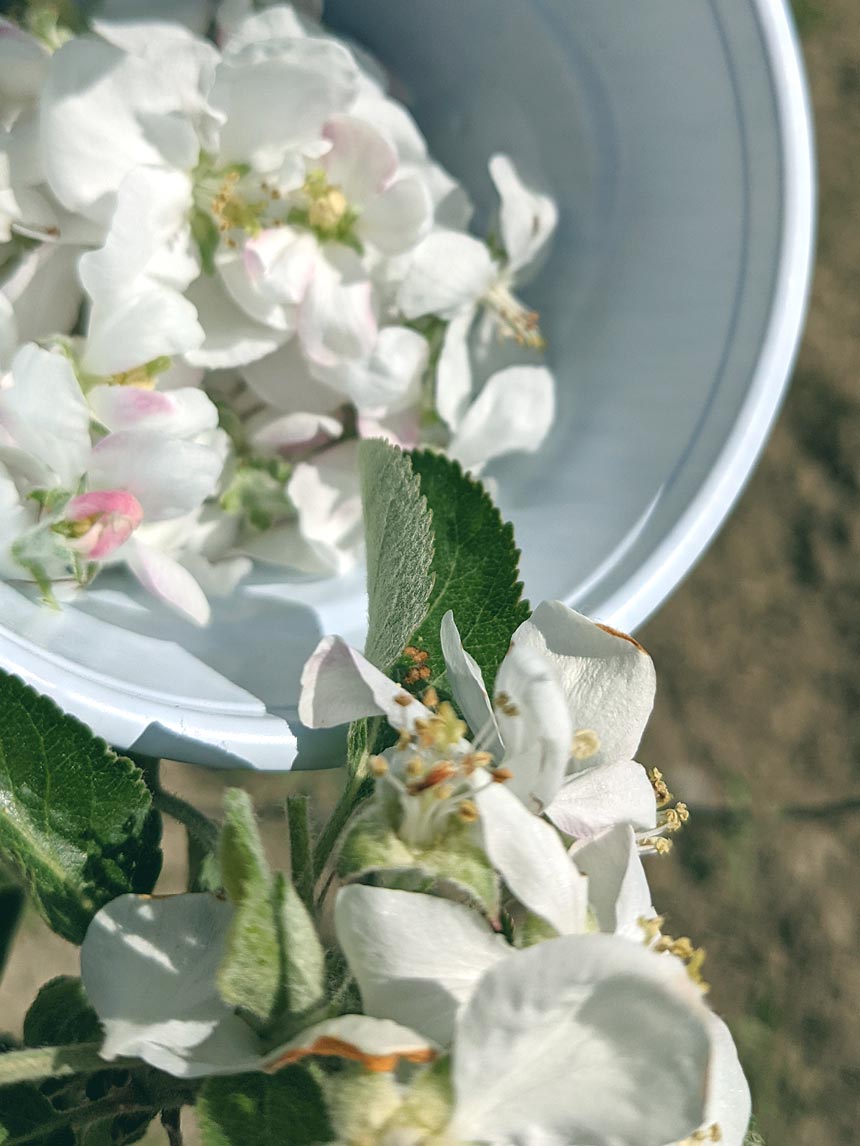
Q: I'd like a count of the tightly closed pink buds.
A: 1